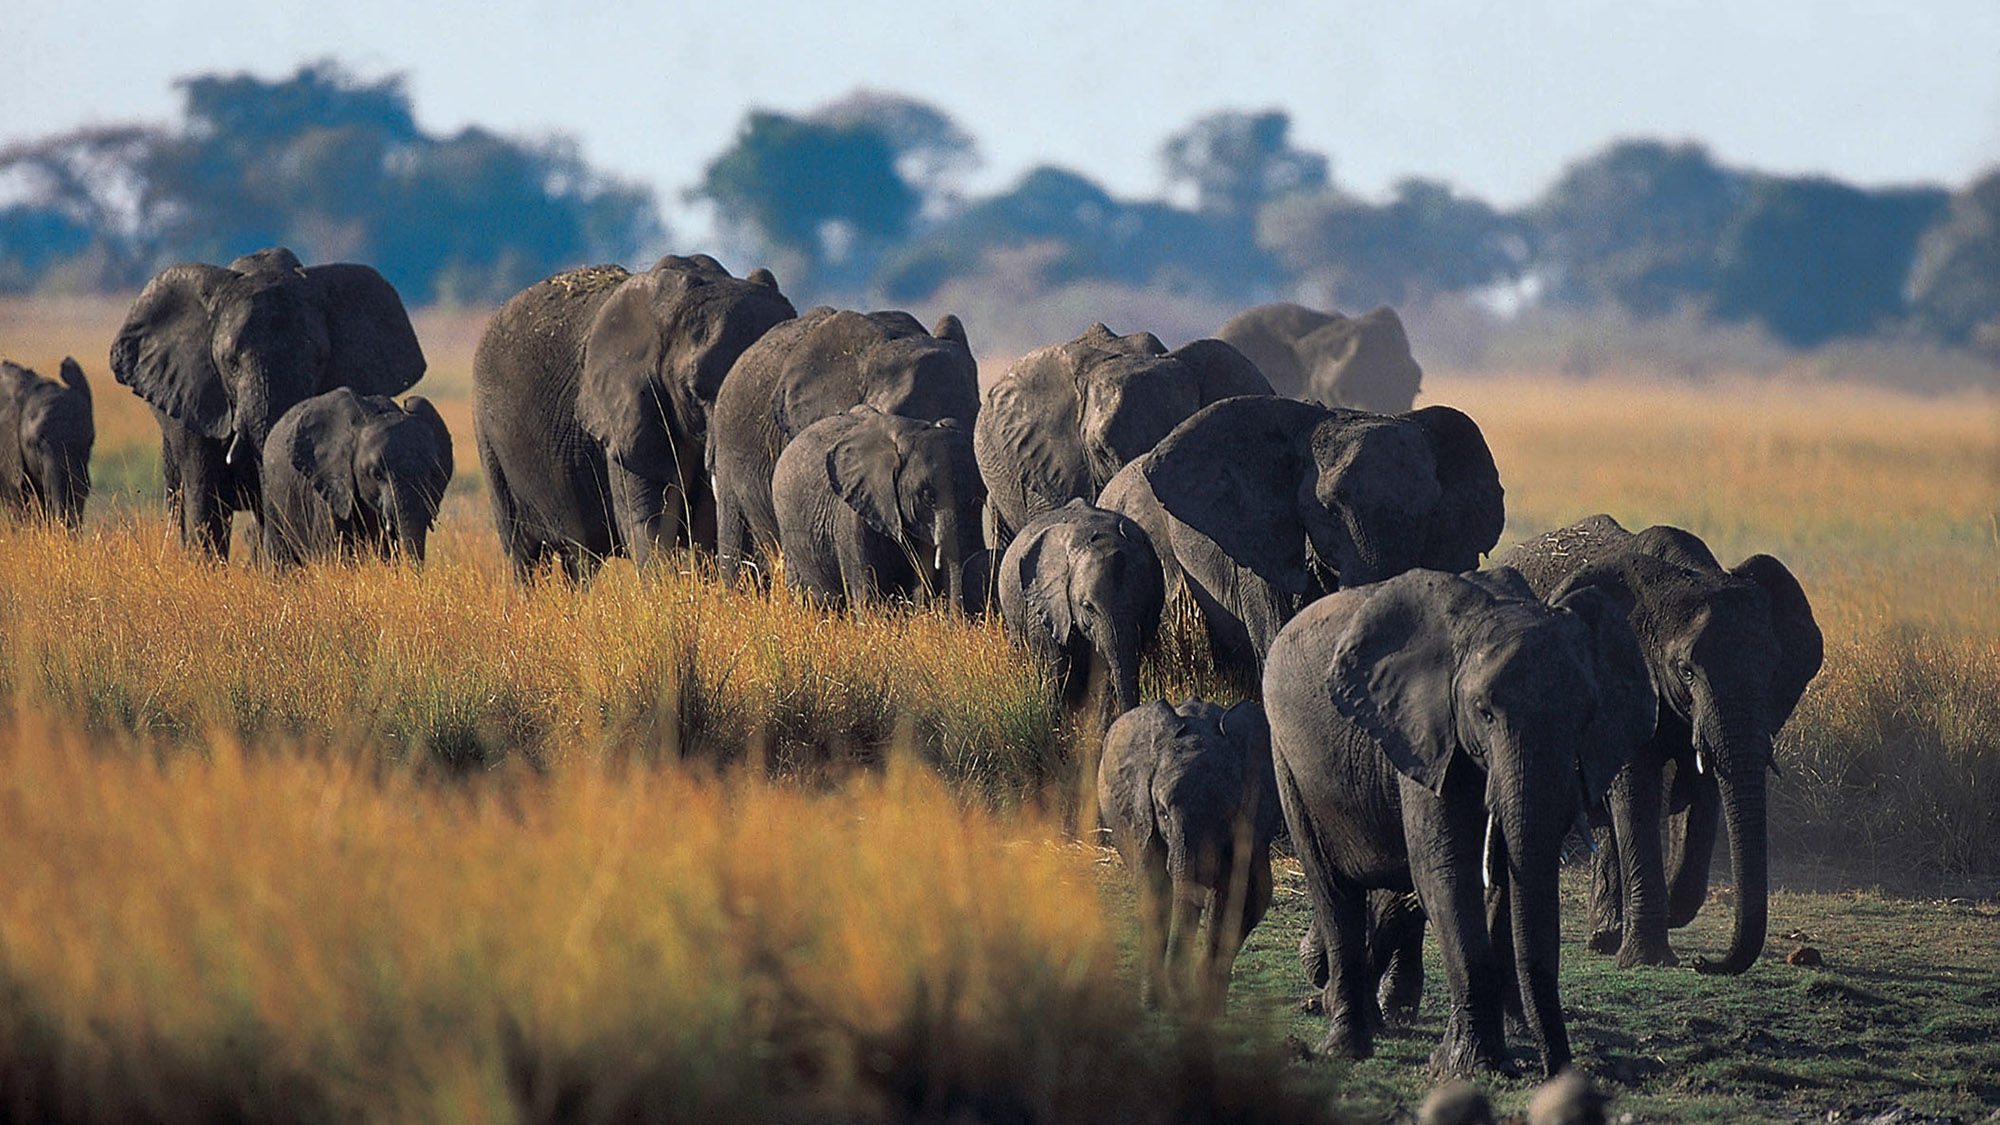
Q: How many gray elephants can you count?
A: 13